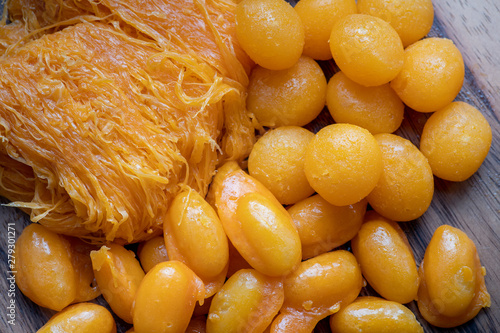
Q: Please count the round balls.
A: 11